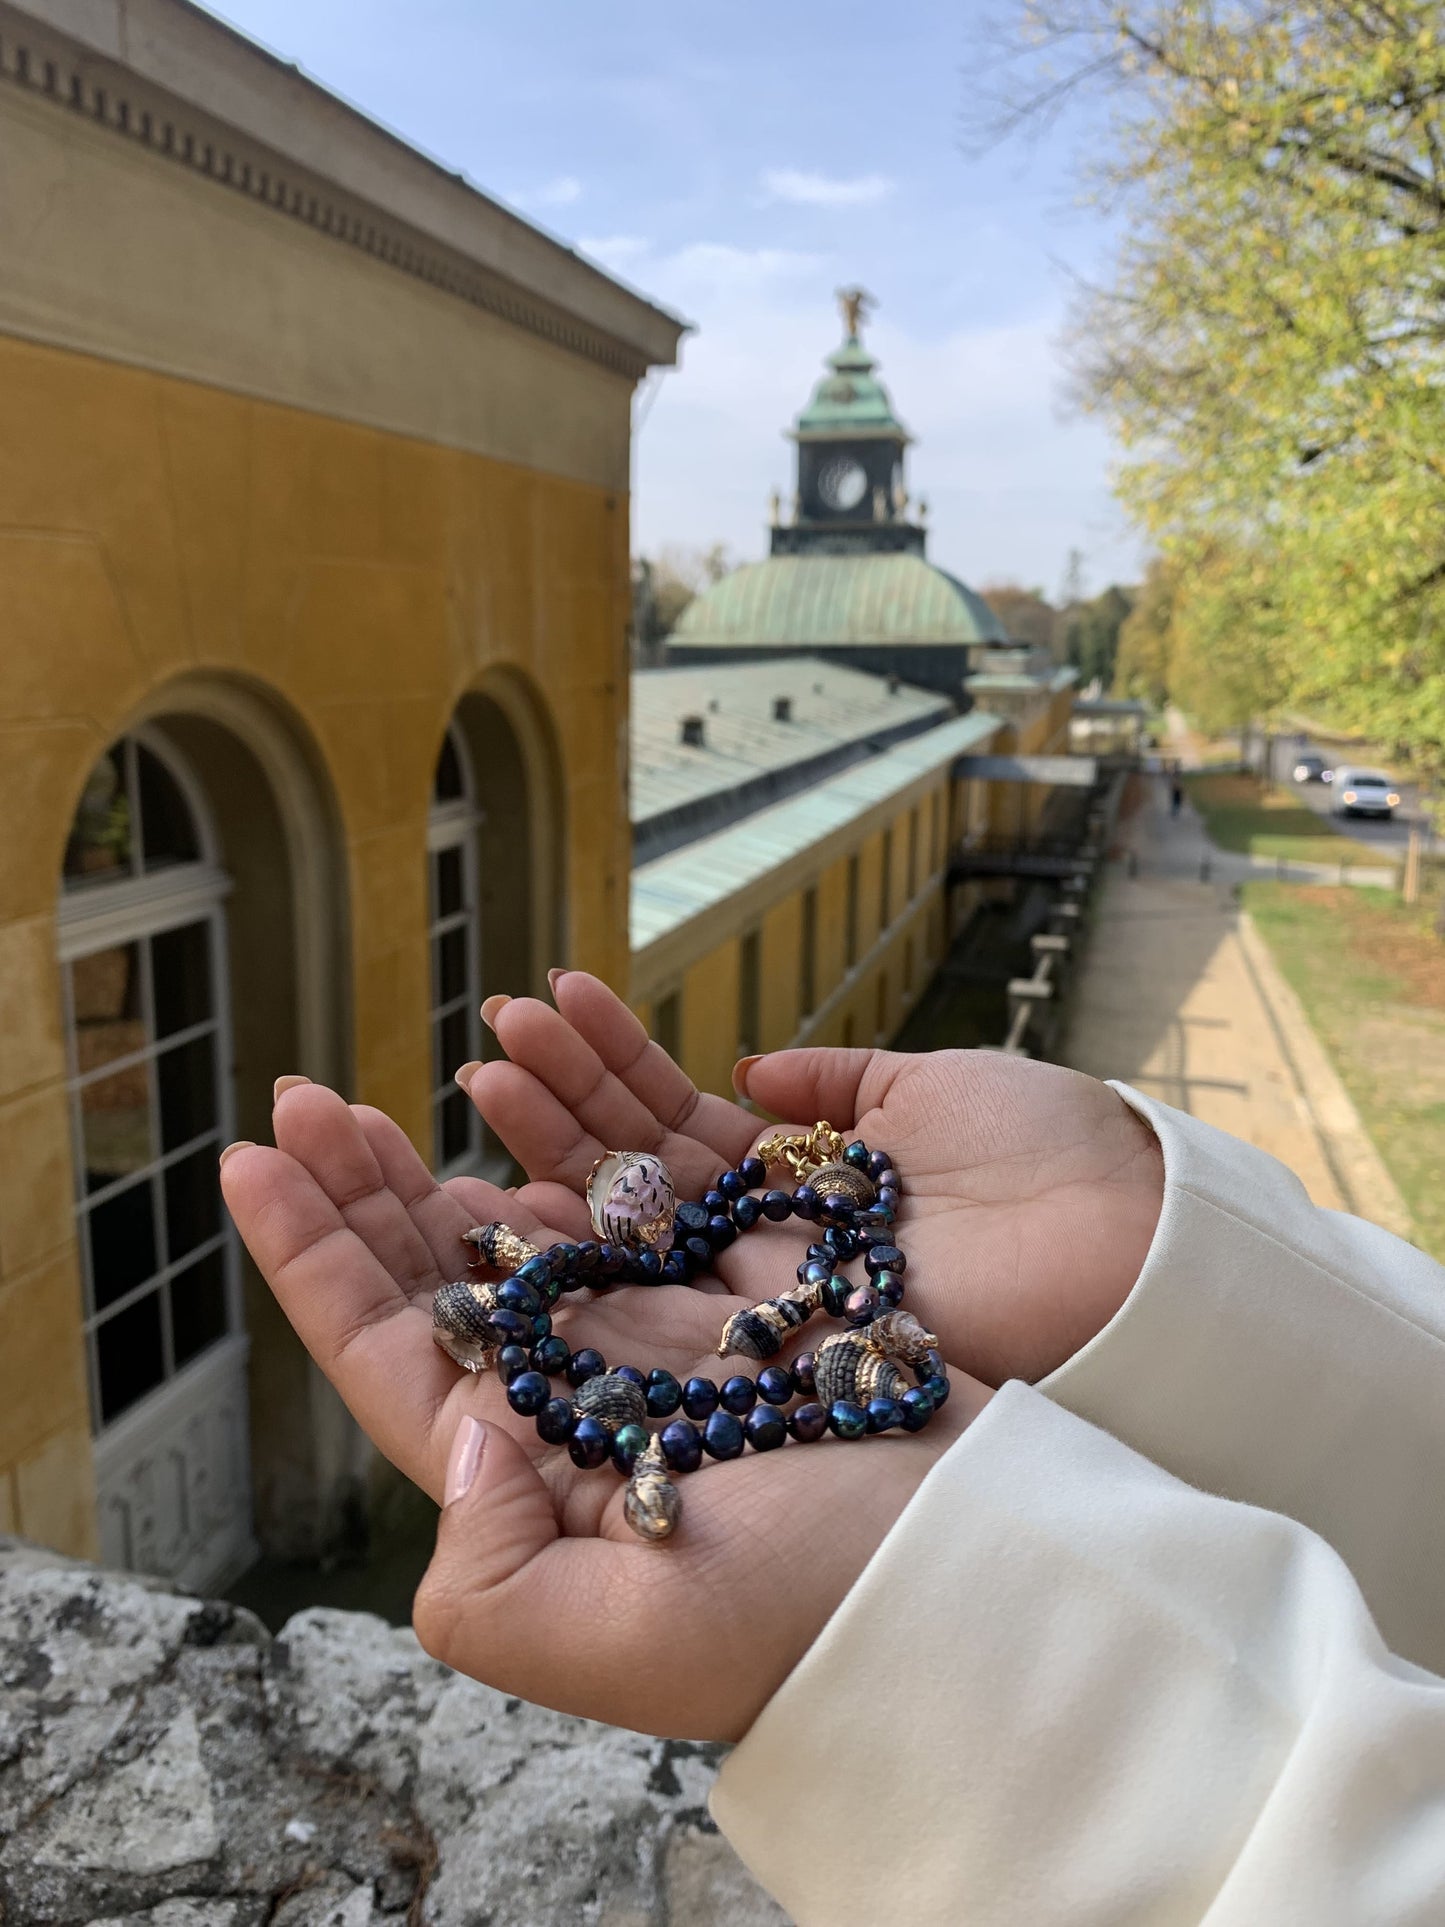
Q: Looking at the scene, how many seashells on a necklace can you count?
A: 9